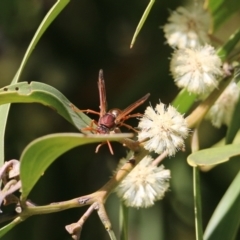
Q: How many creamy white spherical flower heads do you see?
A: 5